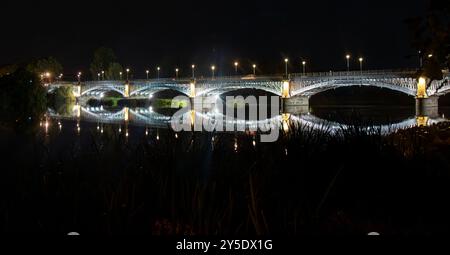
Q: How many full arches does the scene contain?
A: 4